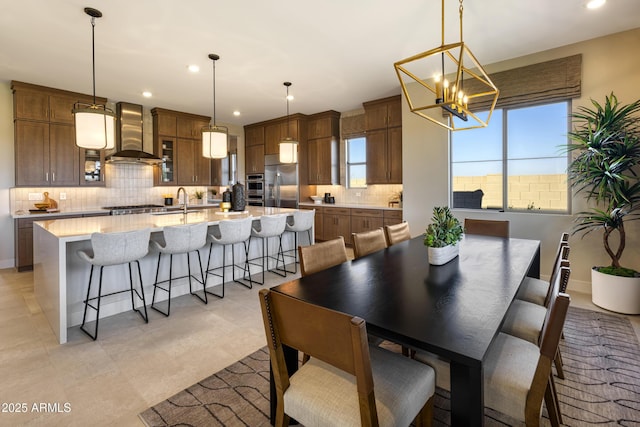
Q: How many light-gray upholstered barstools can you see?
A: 5